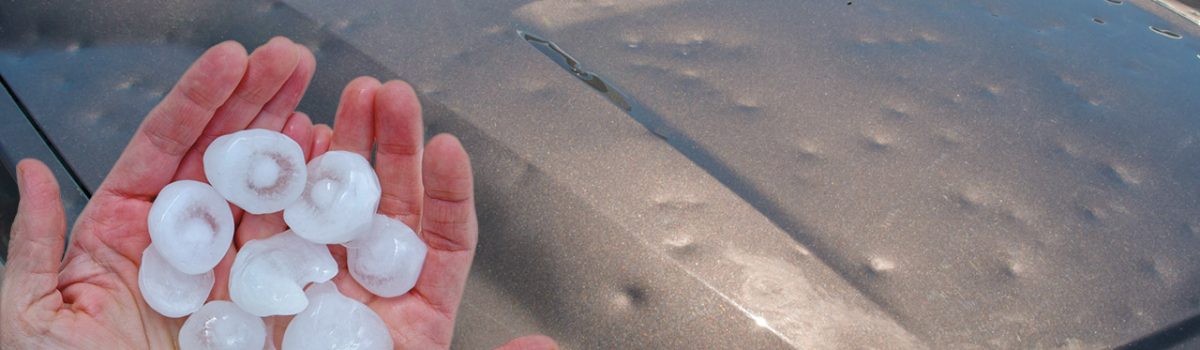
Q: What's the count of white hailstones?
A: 8